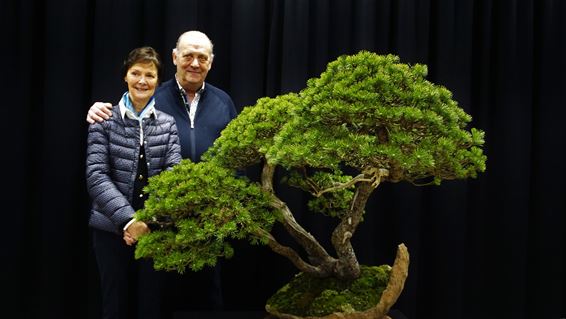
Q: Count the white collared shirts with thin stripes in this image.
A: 1